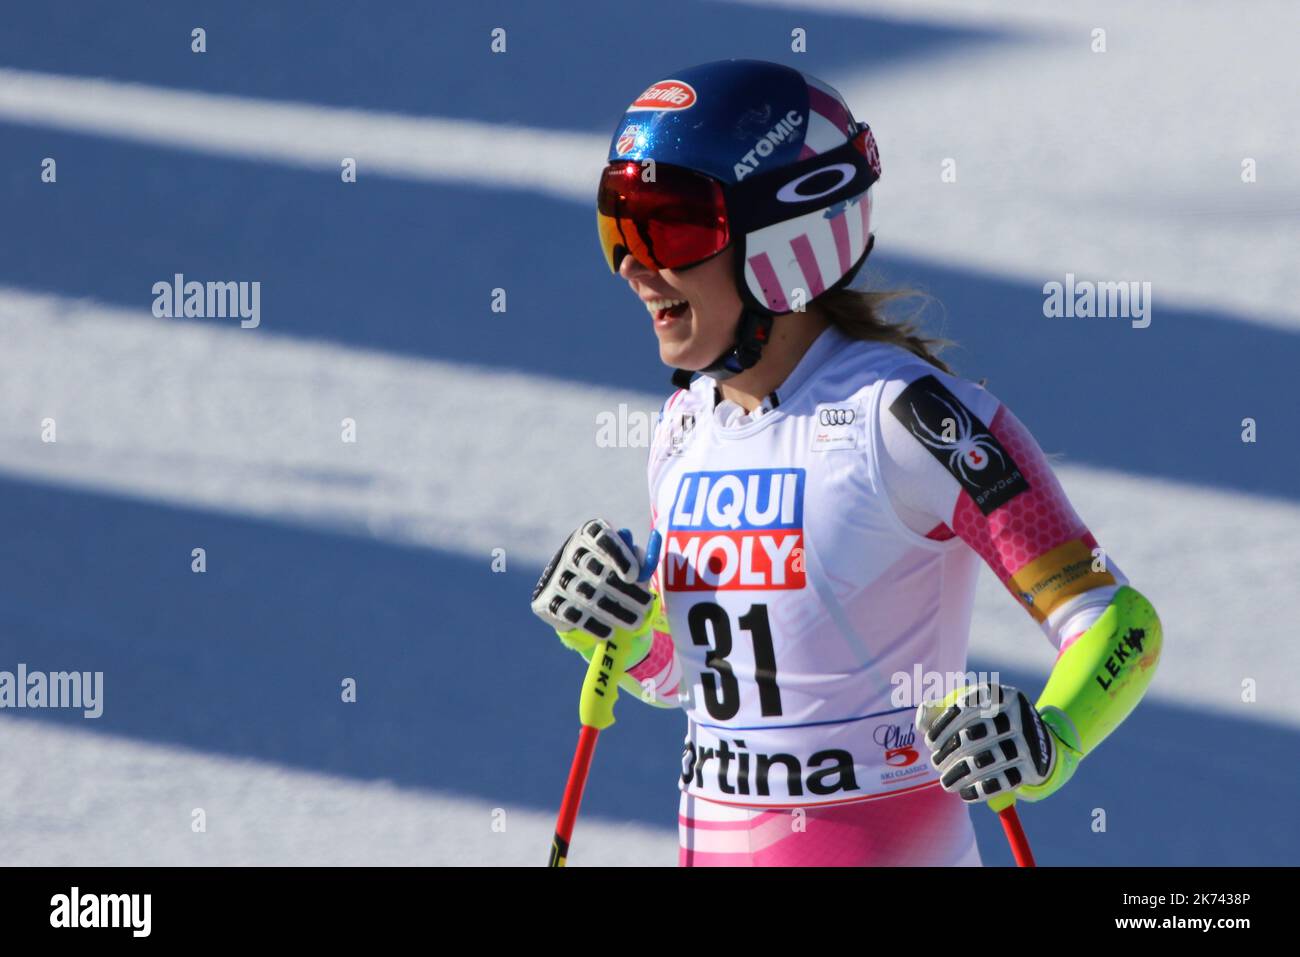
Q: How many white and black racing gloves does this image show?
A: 2